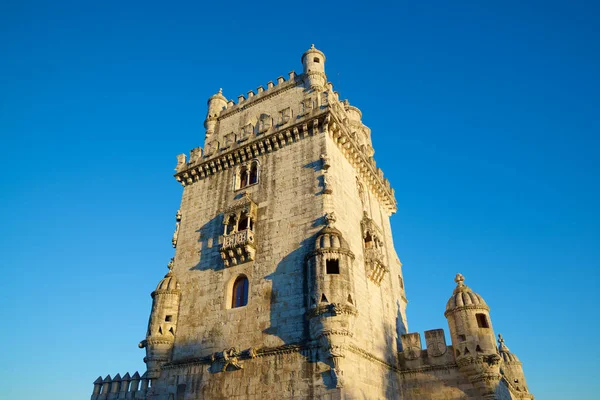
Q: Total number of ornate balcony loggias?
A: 2